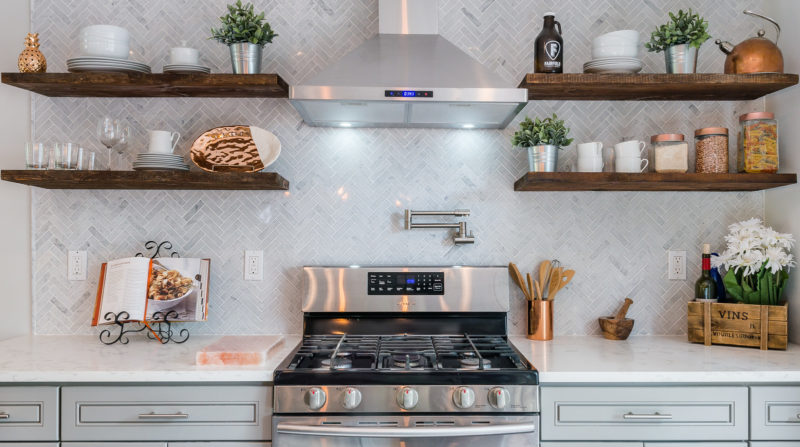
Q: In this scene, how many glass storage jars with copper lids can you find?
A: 3